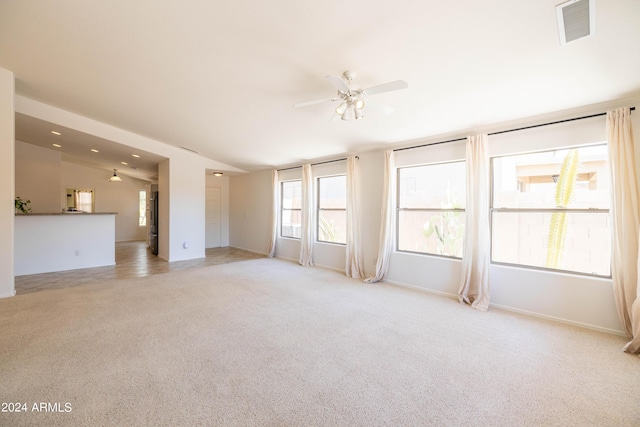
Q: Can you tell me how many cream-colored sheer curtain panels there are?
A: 6